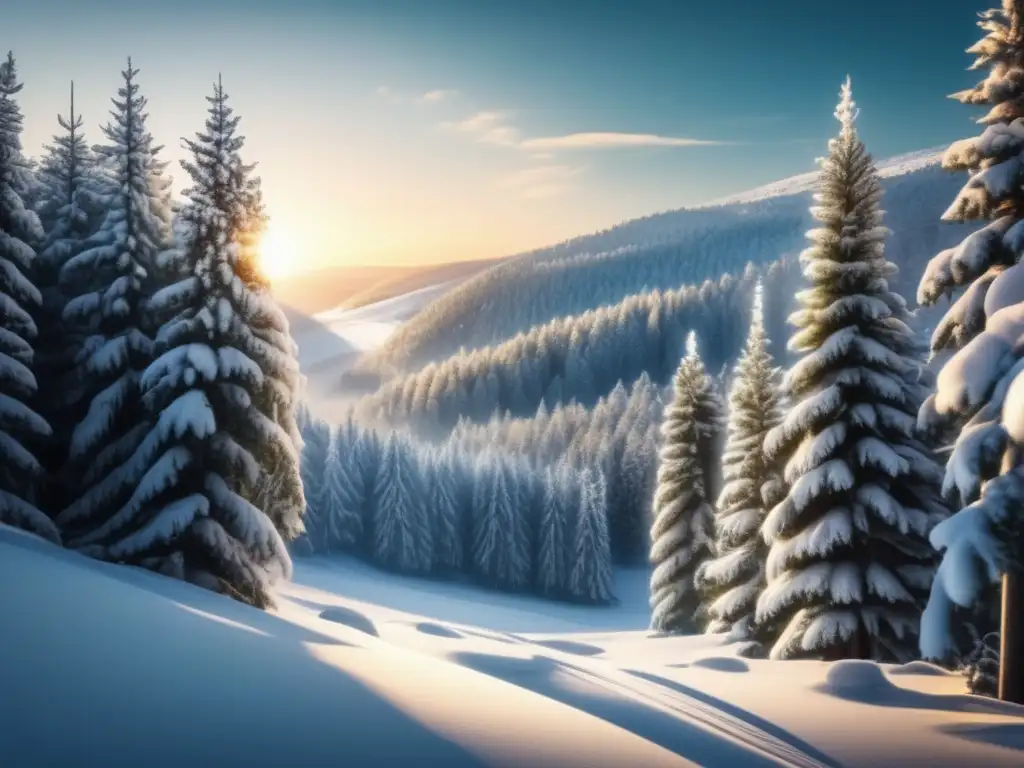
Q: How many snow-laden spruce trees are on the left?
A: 4